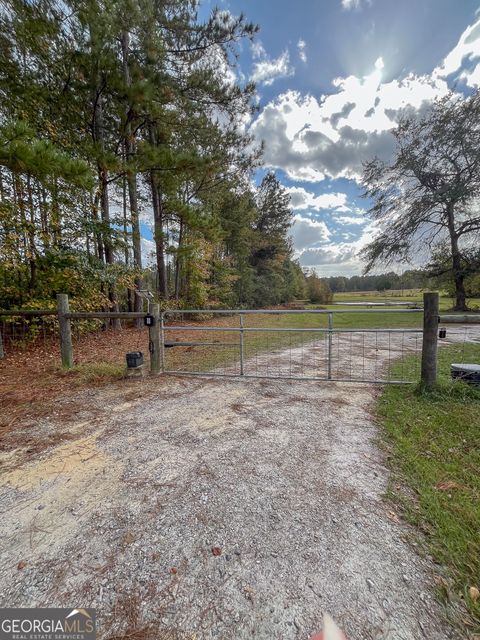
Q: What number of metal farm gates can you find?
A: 1